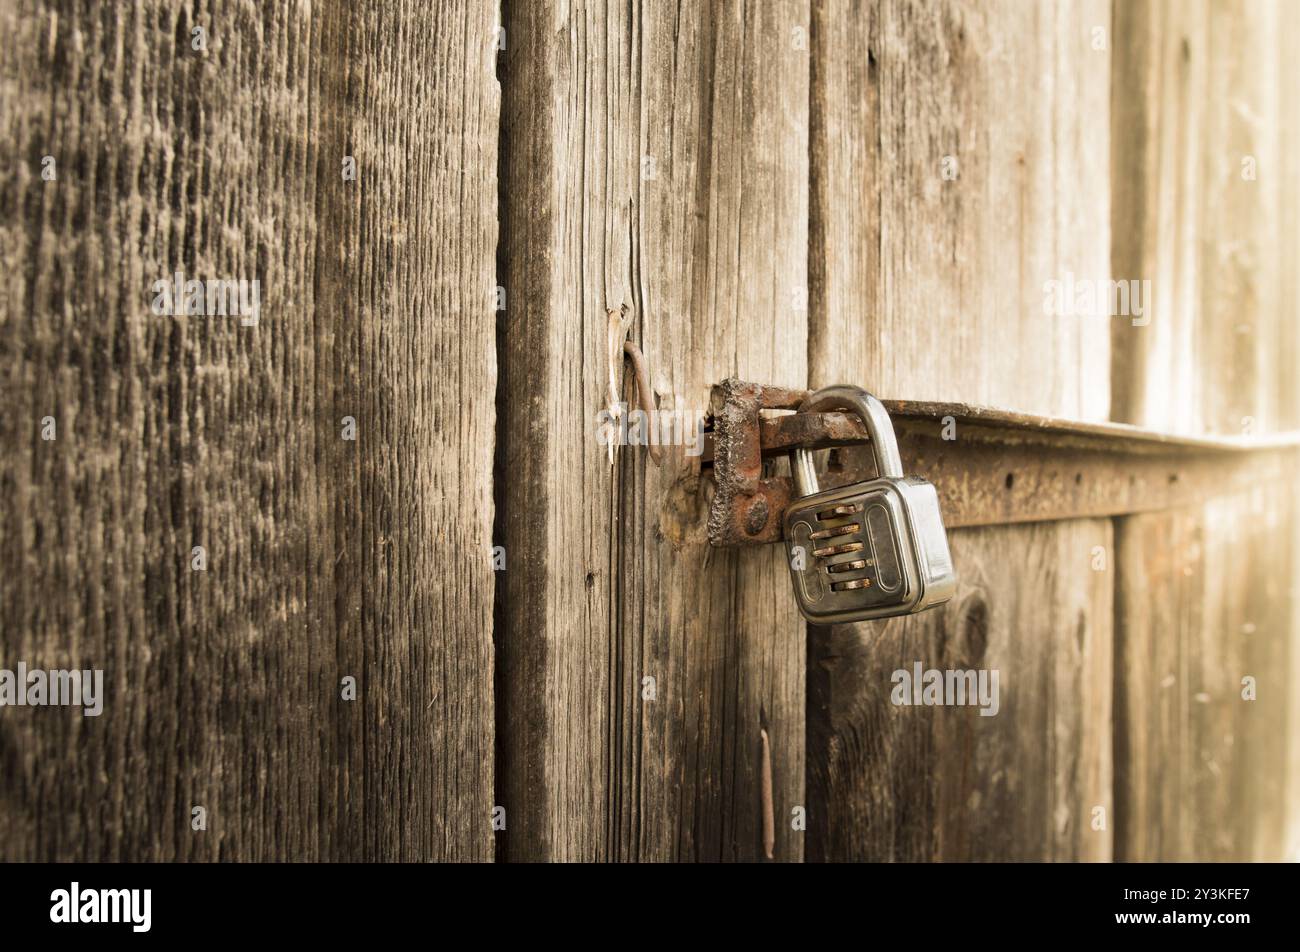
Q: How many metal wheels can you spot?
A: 5